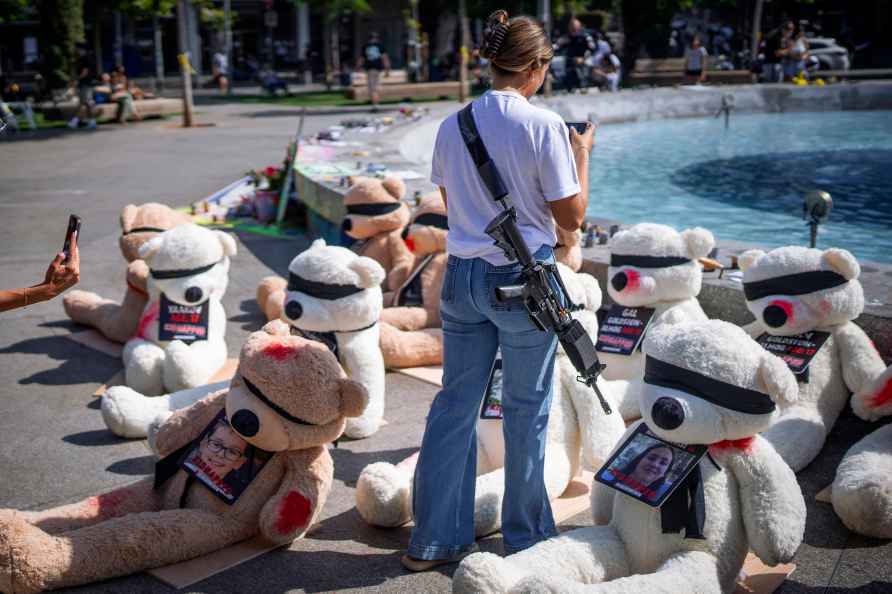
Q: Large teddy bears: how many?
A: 12